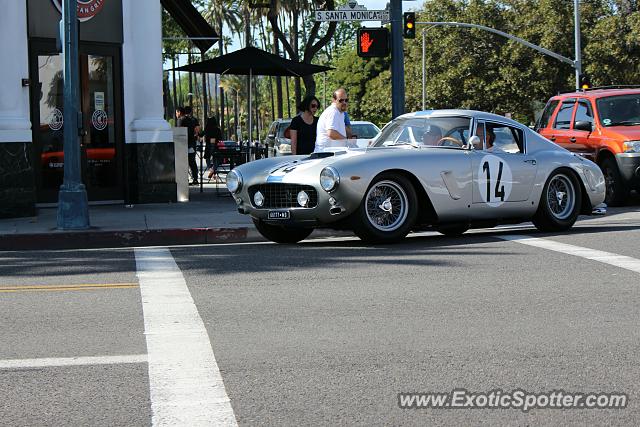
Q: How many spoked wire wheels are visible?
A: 2